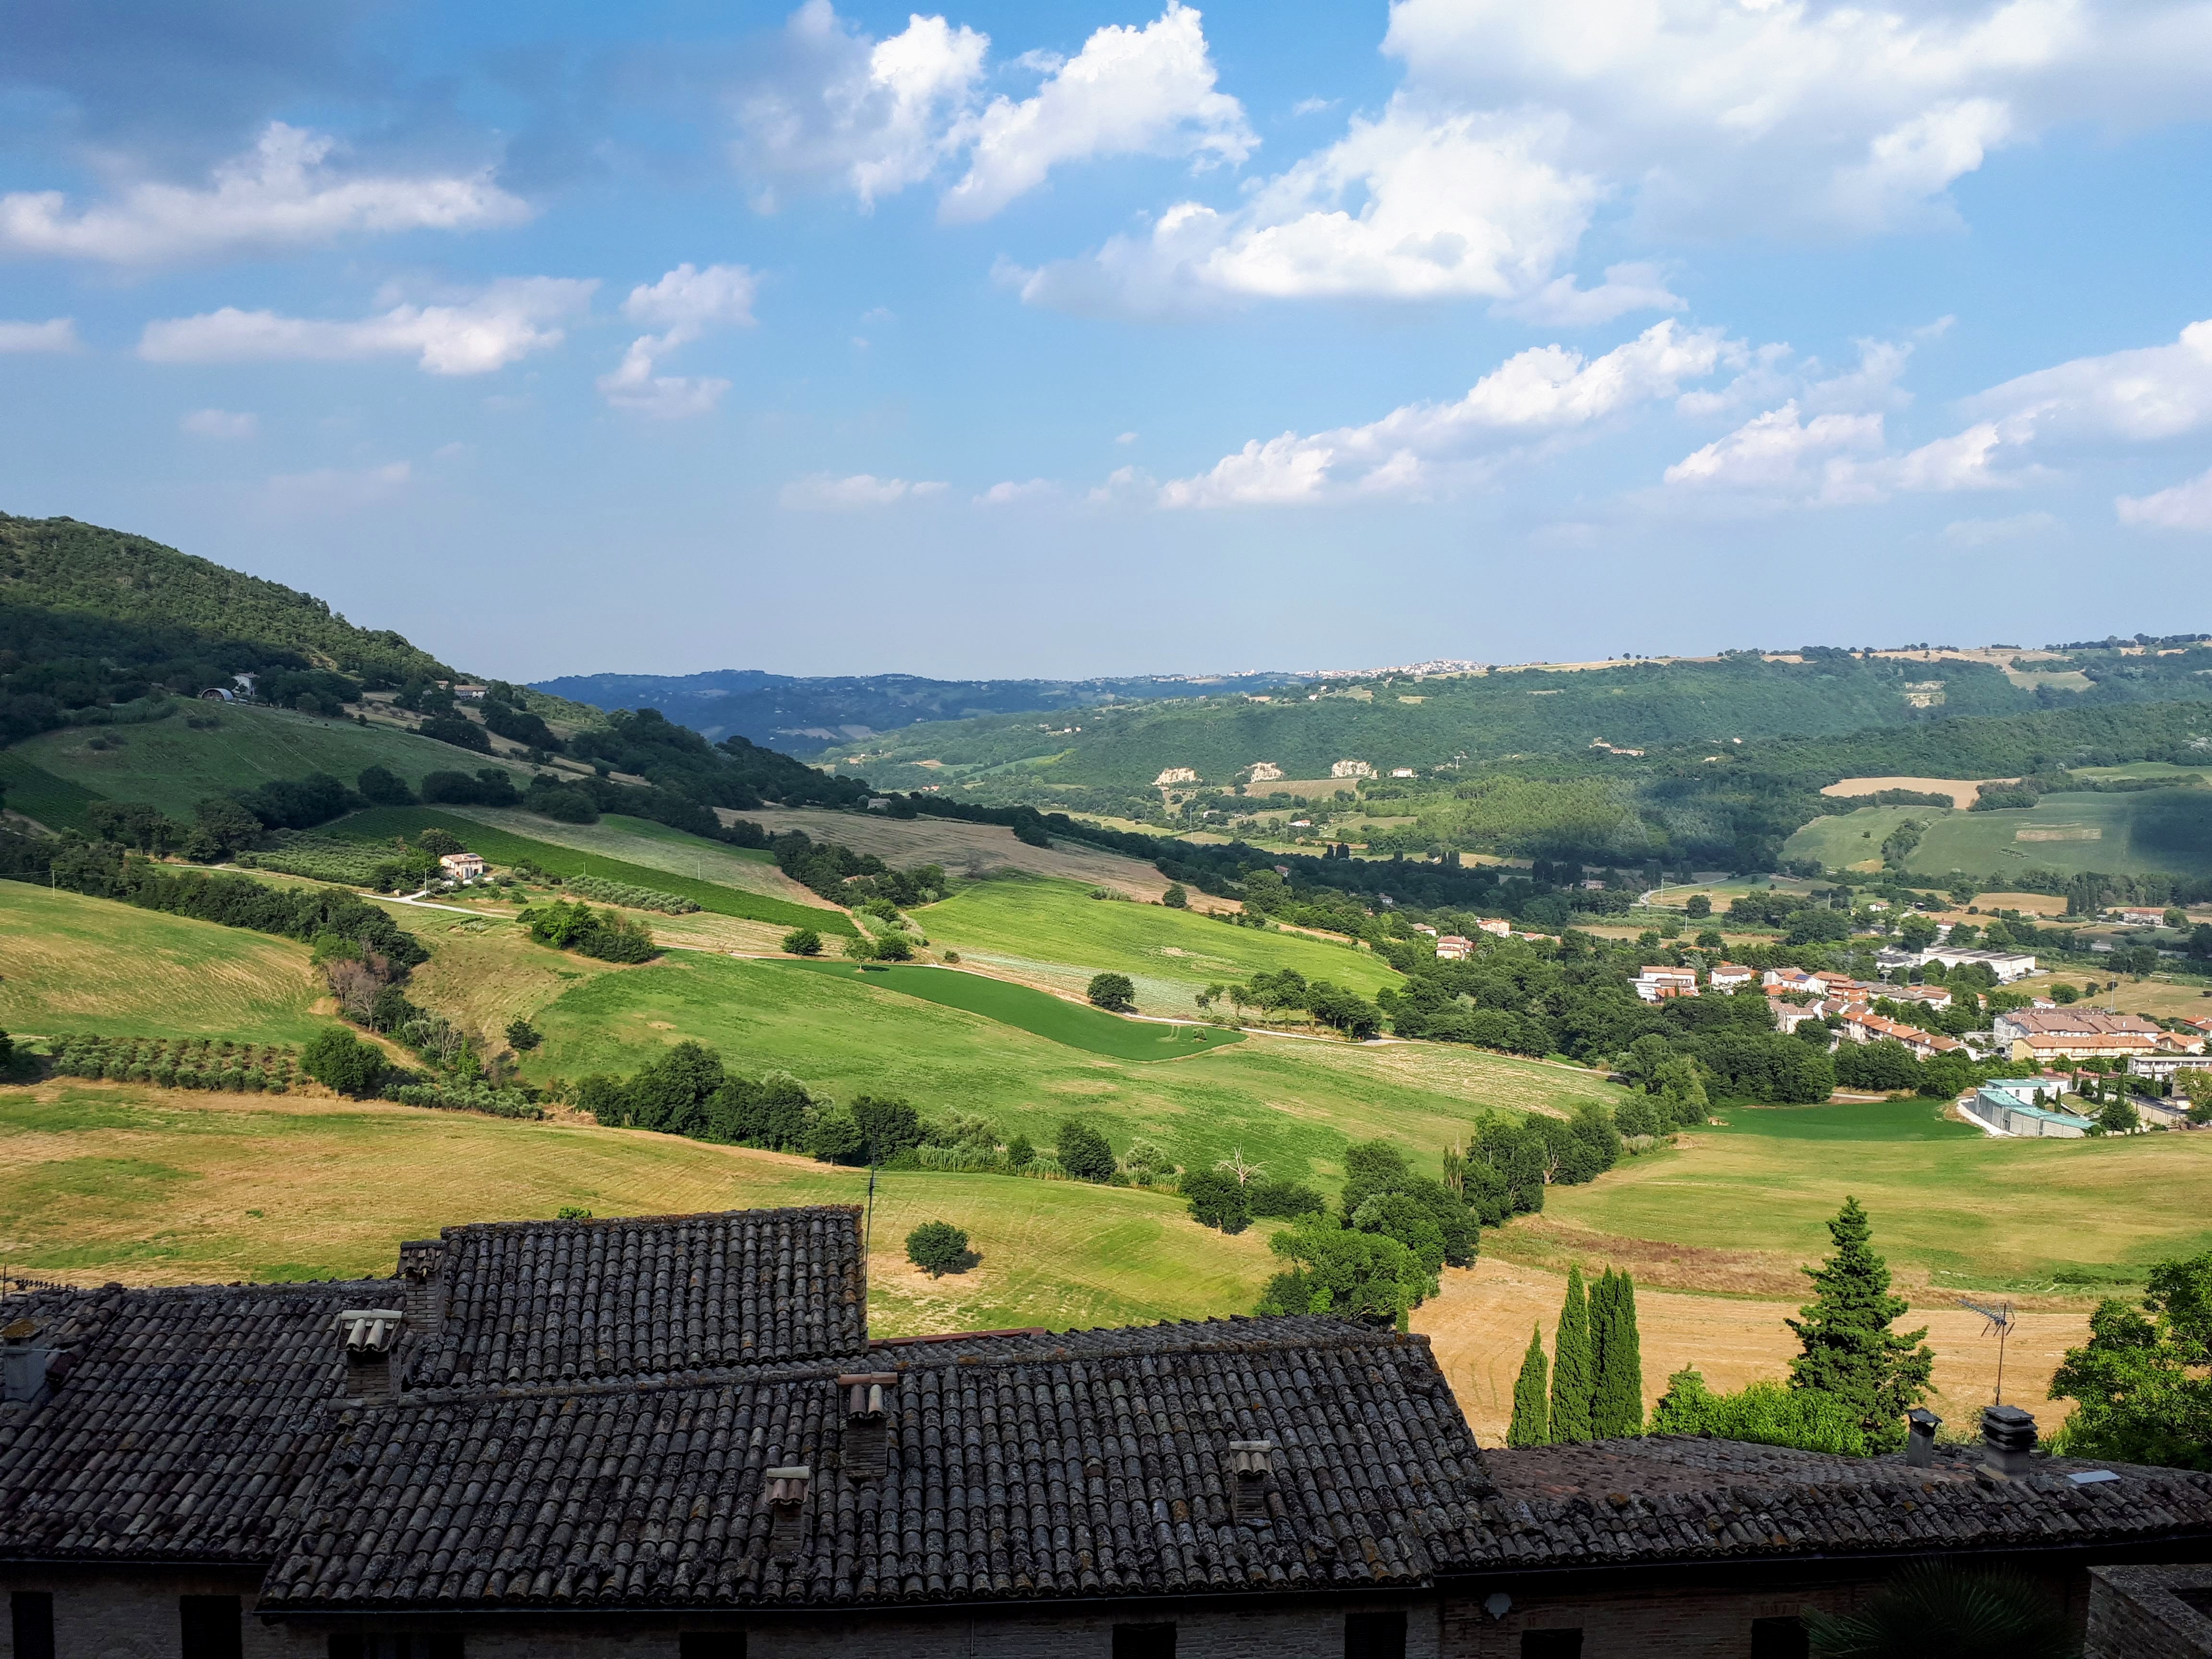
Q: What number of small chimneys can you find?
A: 8